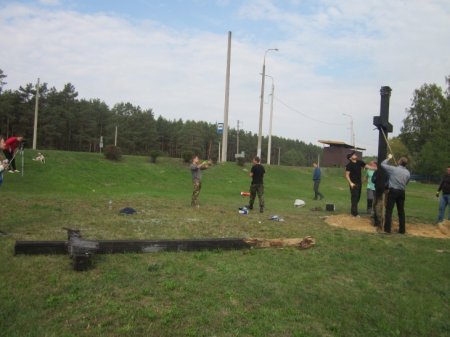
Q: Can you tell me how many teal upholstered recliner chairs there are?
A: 0